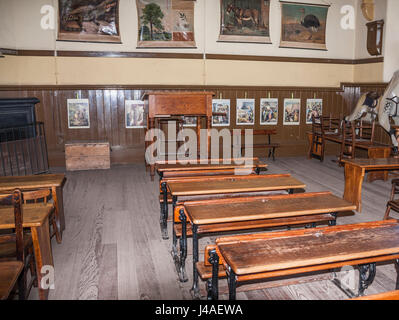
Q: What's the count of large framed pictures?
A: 4